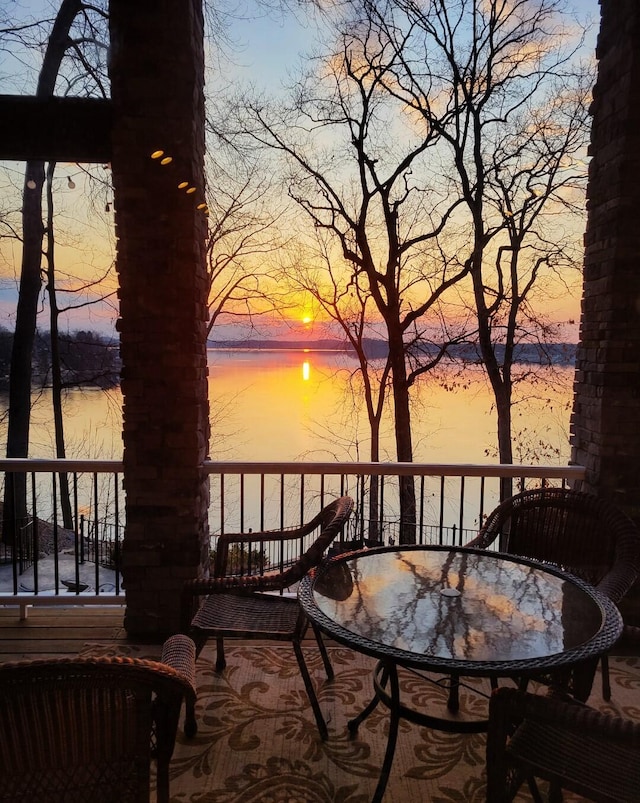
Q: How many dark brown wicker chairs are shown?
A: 4